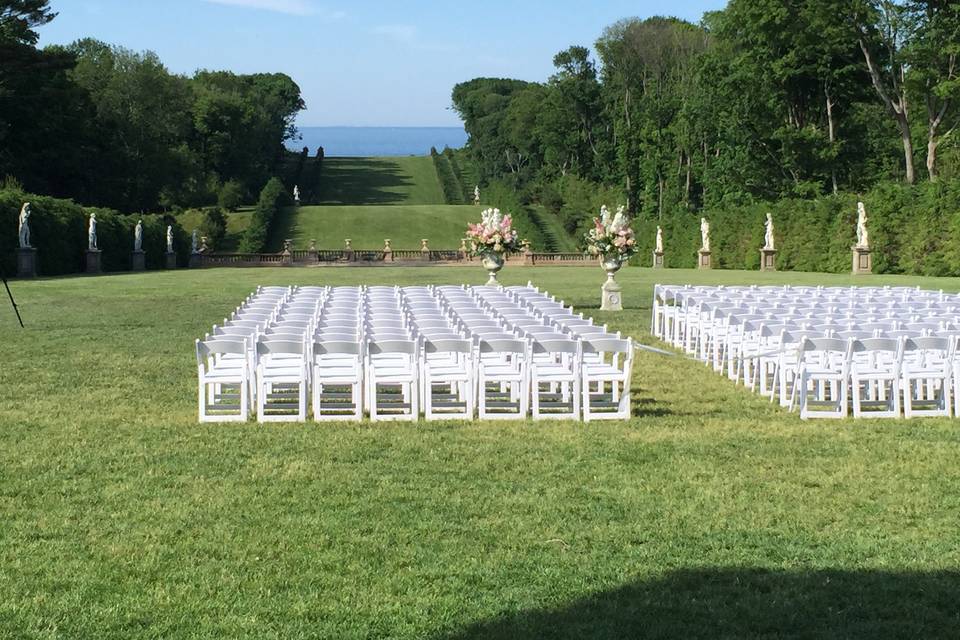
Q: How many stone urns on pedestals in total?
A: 2